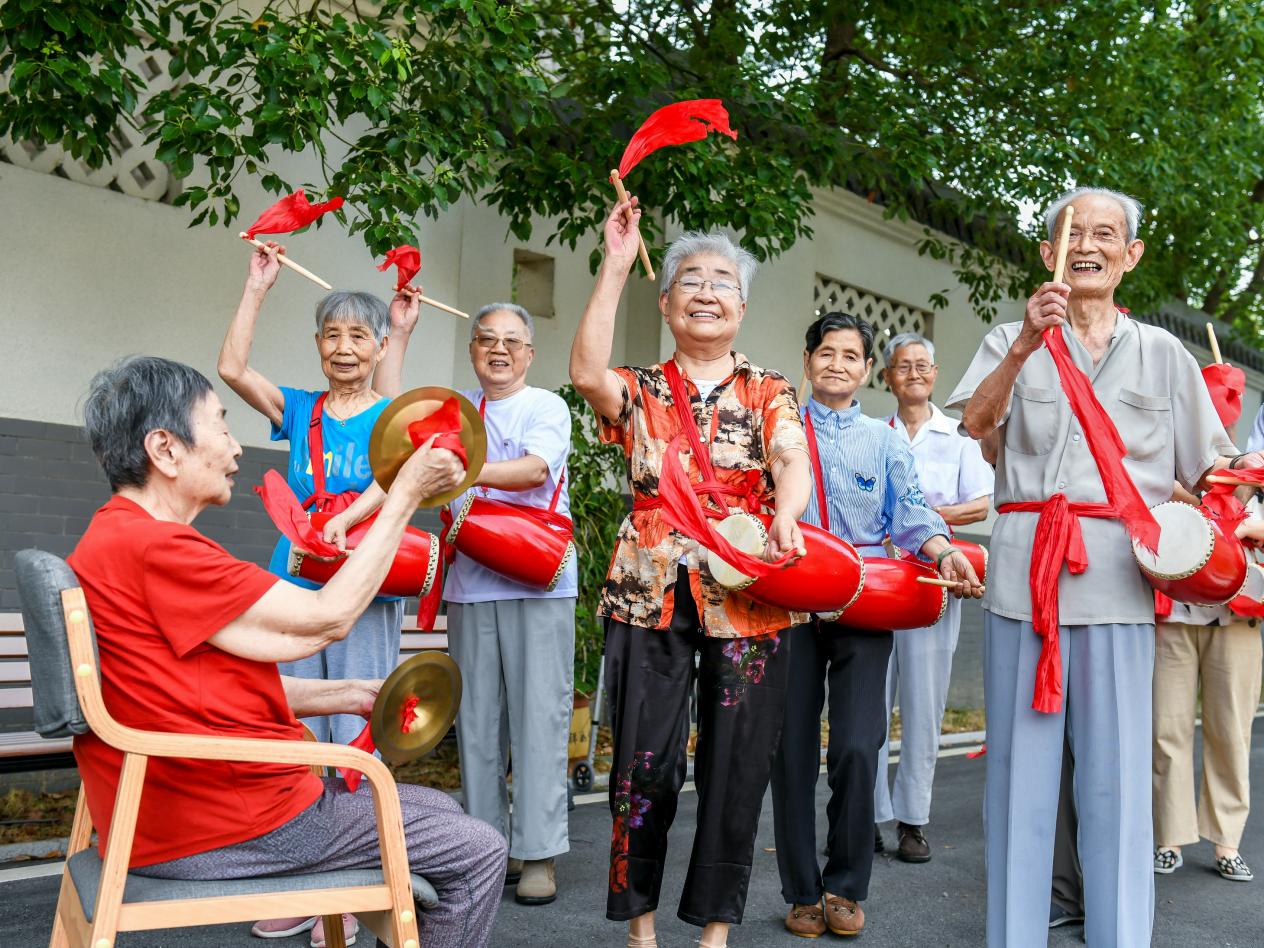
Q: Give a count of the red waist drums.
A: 7